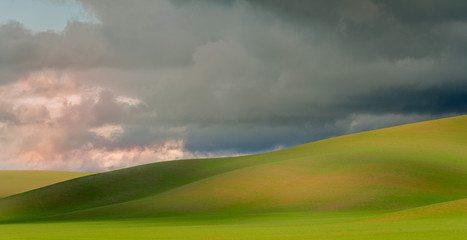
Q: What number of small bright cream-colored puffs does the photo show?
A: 2